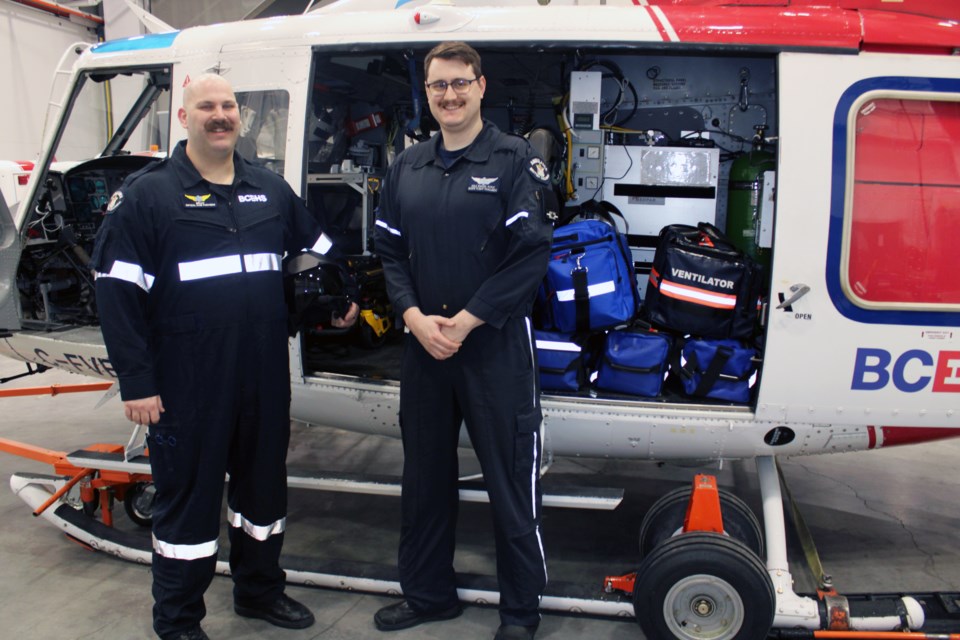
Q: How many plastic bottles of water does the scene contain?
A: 0